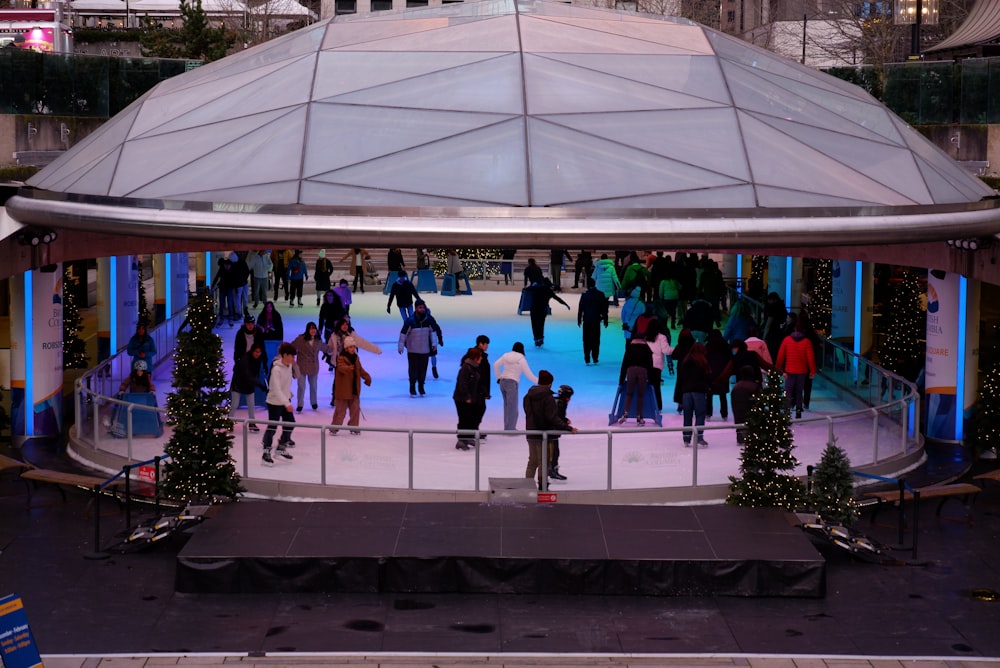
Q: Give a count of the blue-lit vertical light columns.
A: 8